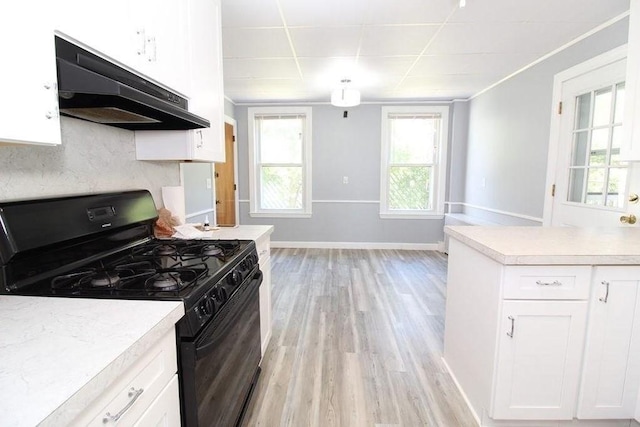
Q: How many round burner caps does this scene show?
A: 4